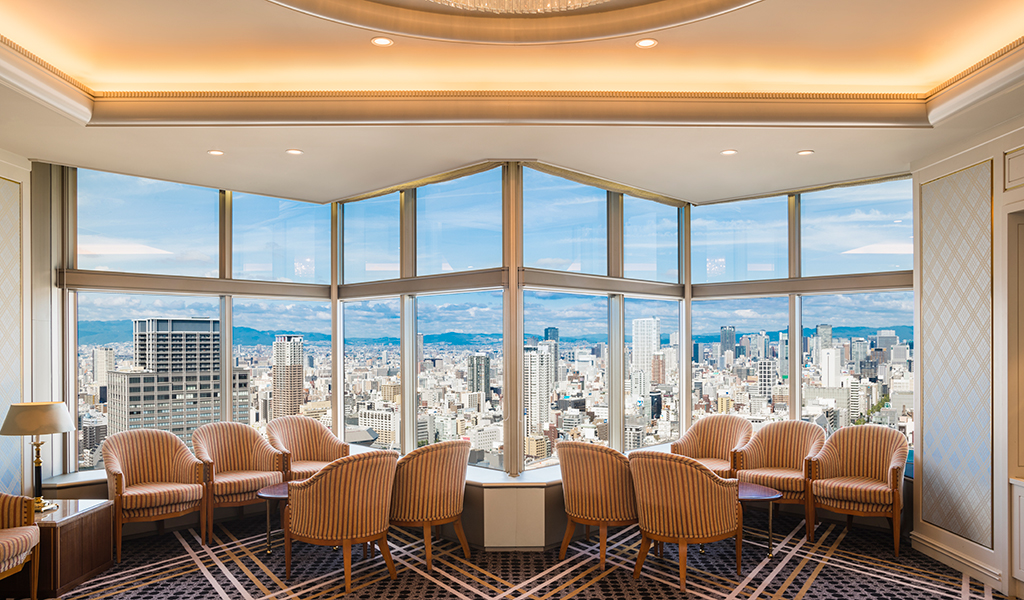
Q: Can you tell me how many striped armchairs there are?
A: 11